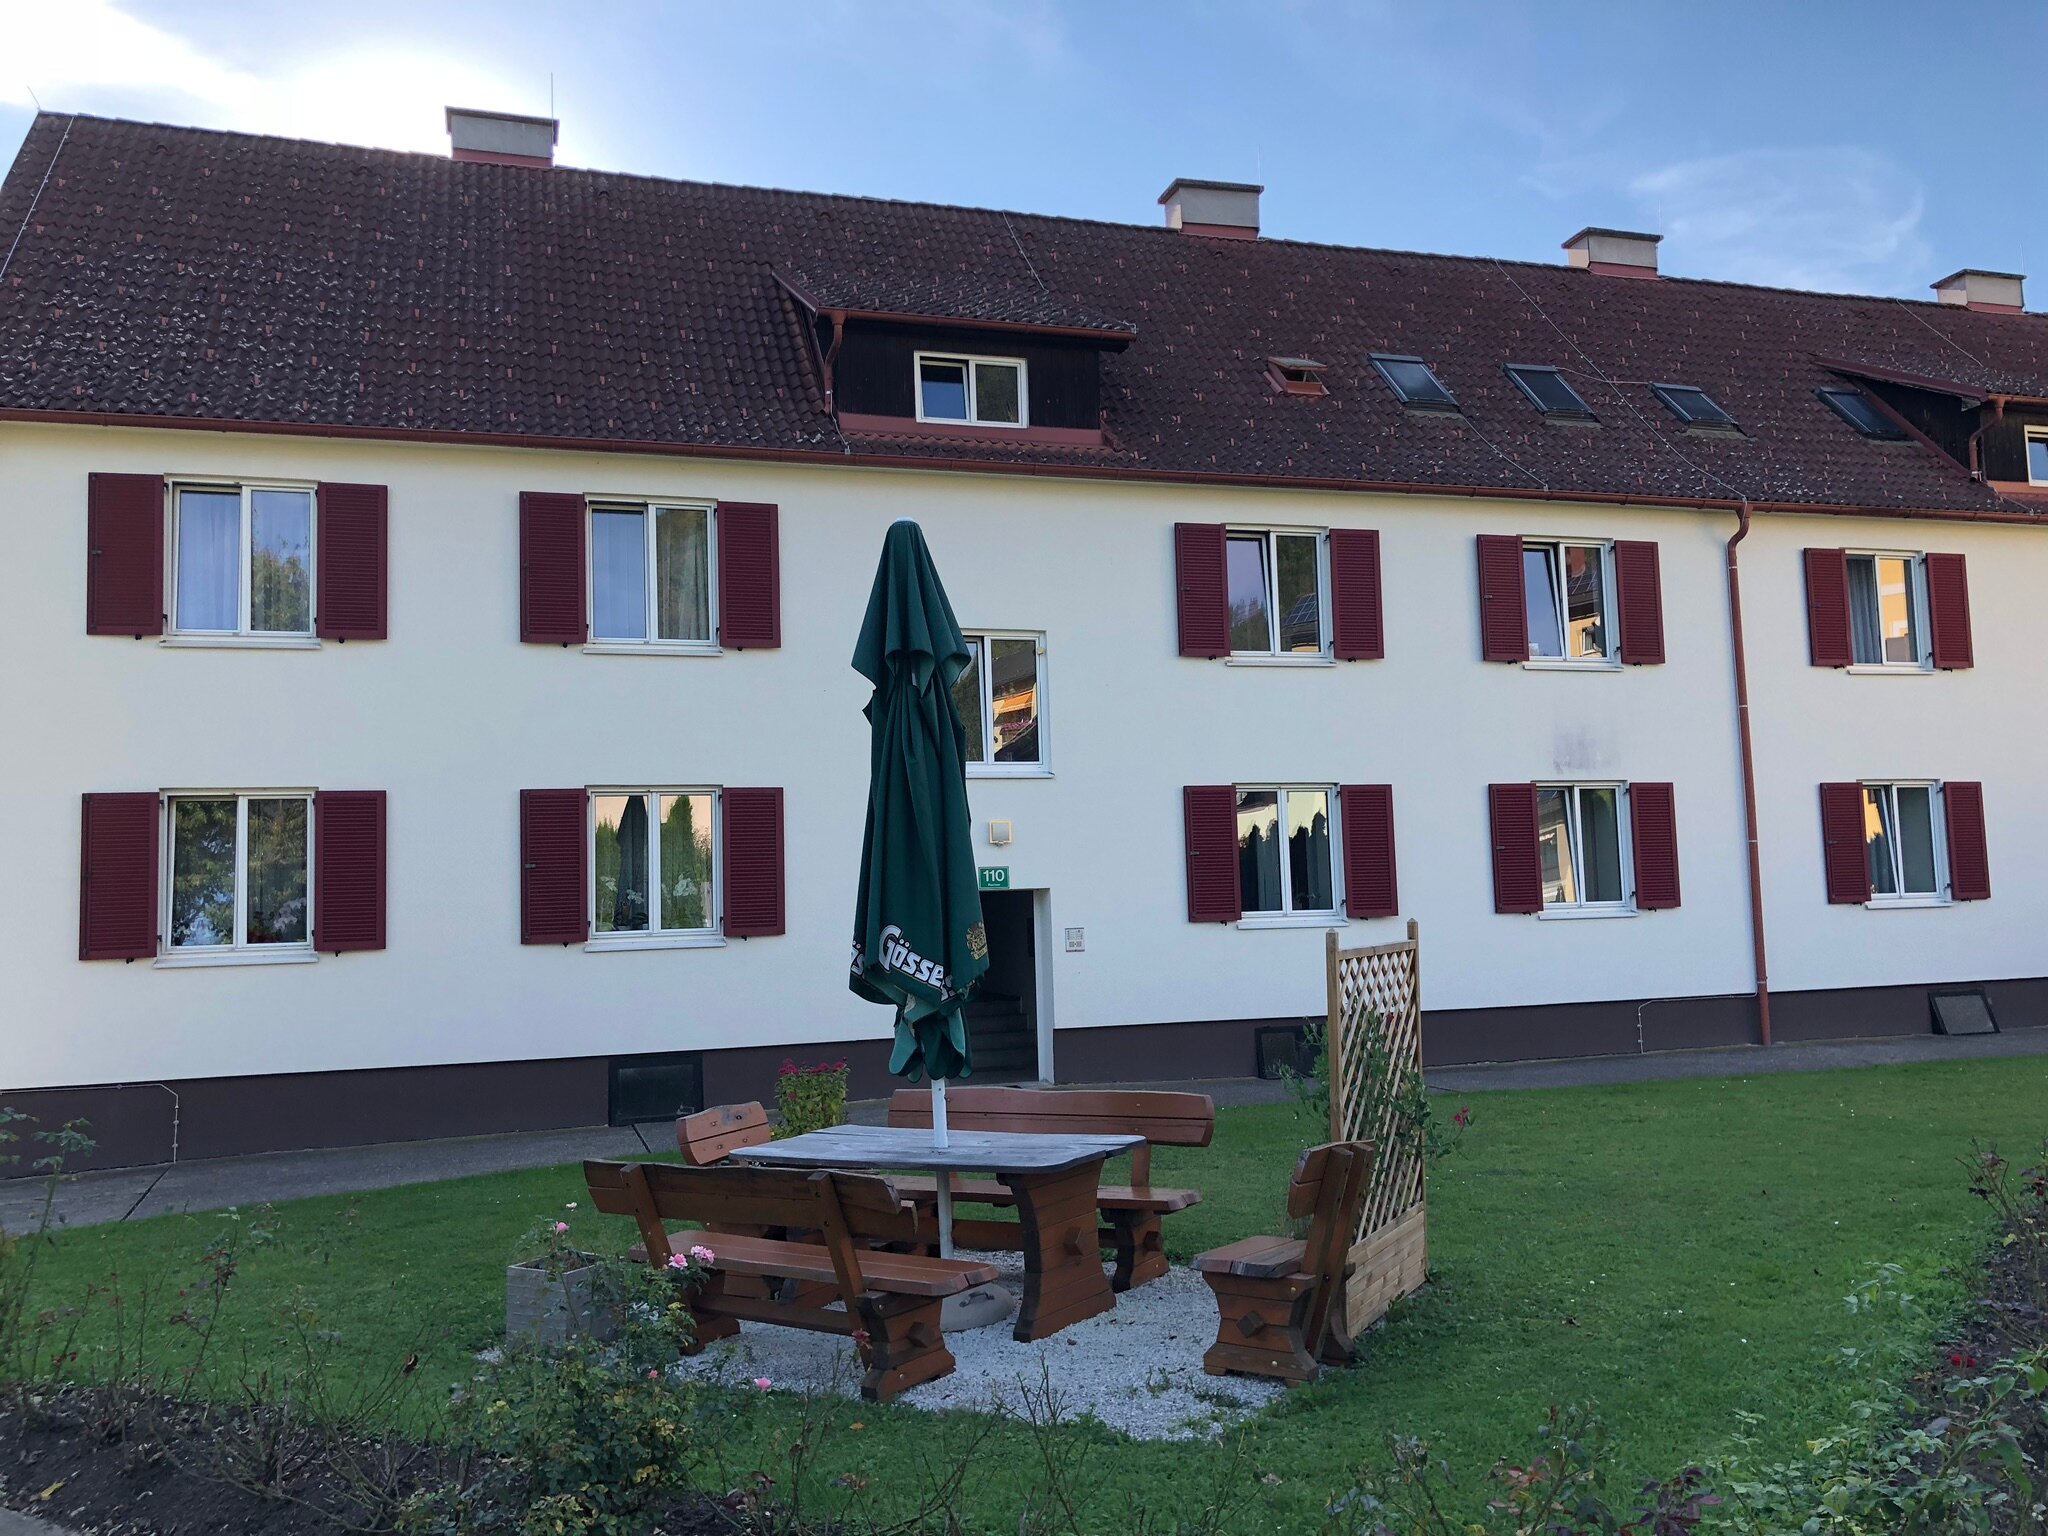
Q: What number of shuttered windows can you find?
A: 10